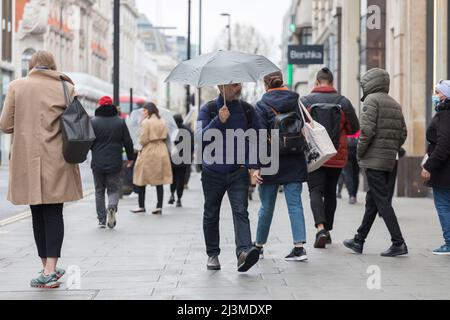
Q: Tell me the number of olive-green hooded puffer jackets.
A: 1